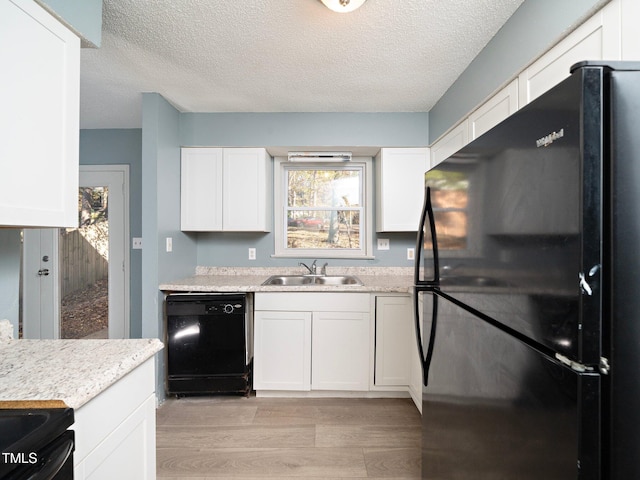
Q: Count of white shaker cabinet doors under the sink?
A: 2